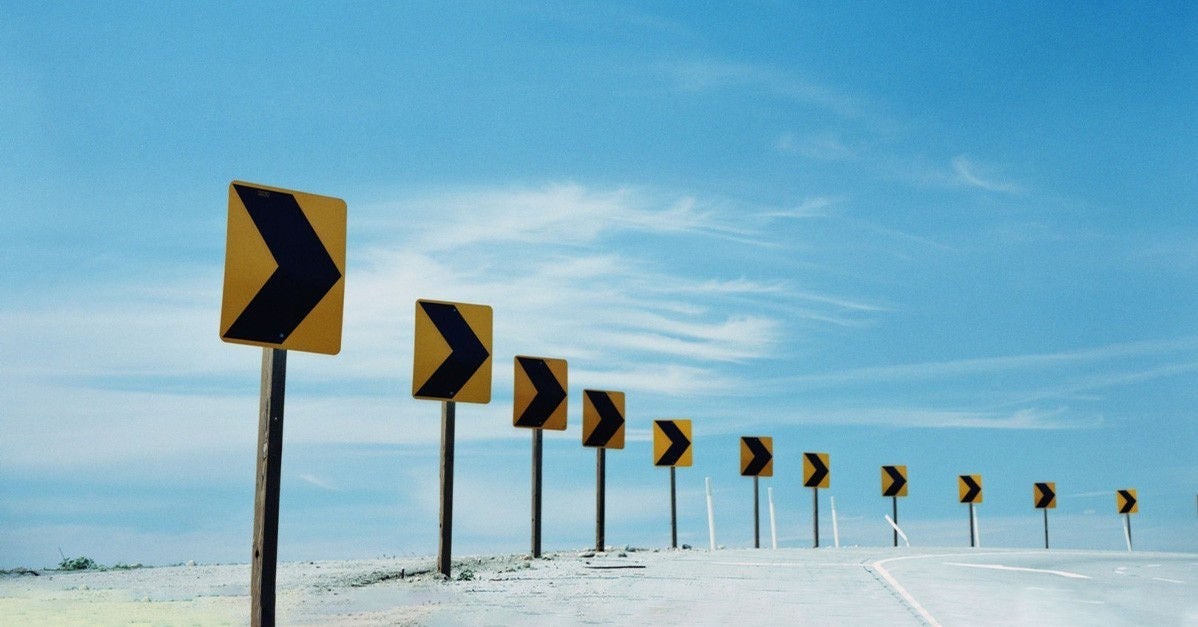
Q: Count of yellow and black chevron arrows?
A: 11